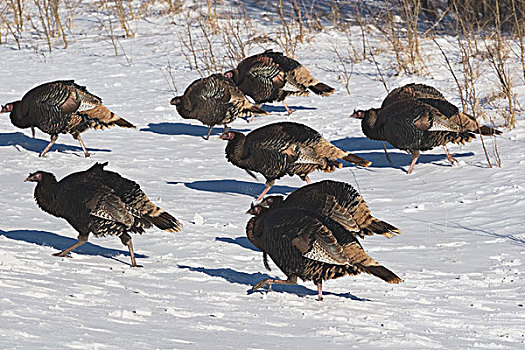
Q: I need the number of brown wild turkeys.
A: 9